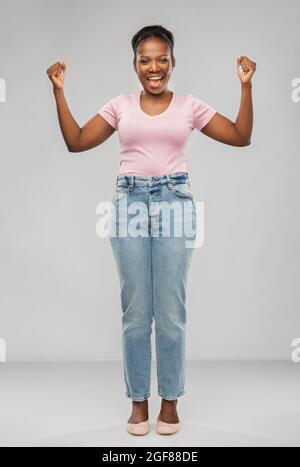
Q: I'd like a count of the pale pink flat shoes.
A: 2